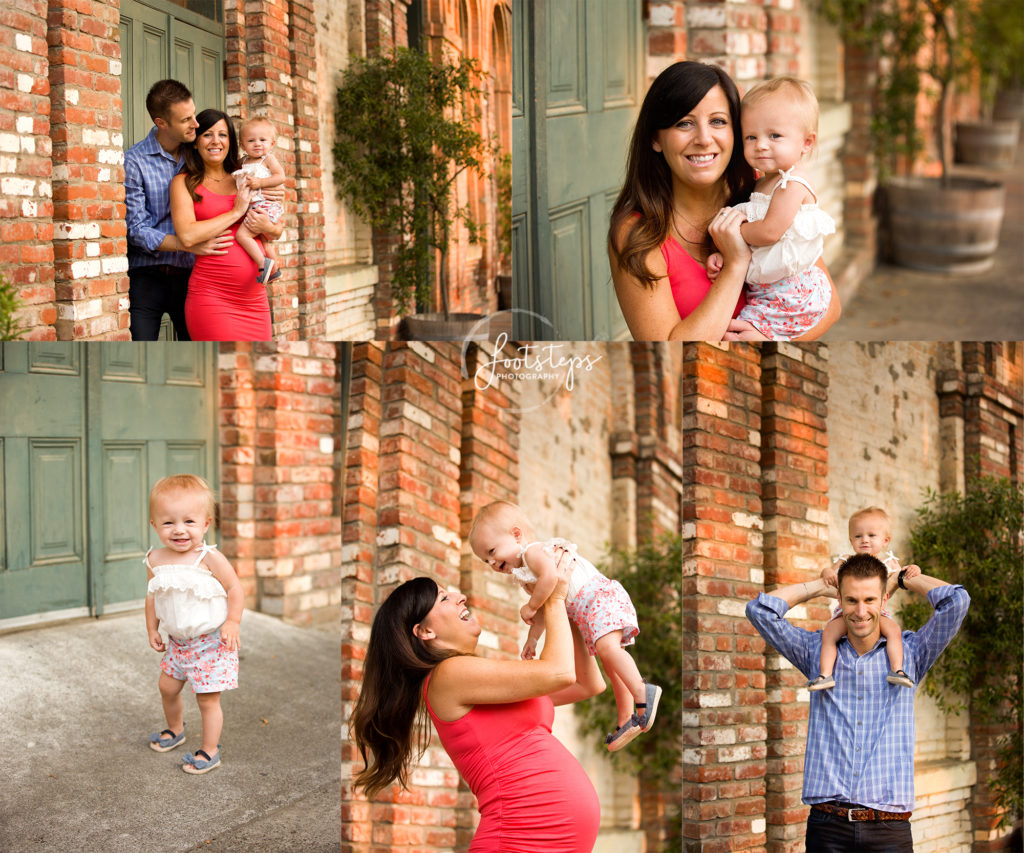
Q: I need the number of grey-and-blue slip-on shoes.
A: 8